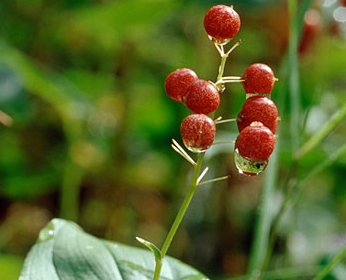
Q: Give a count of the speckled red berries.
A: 7